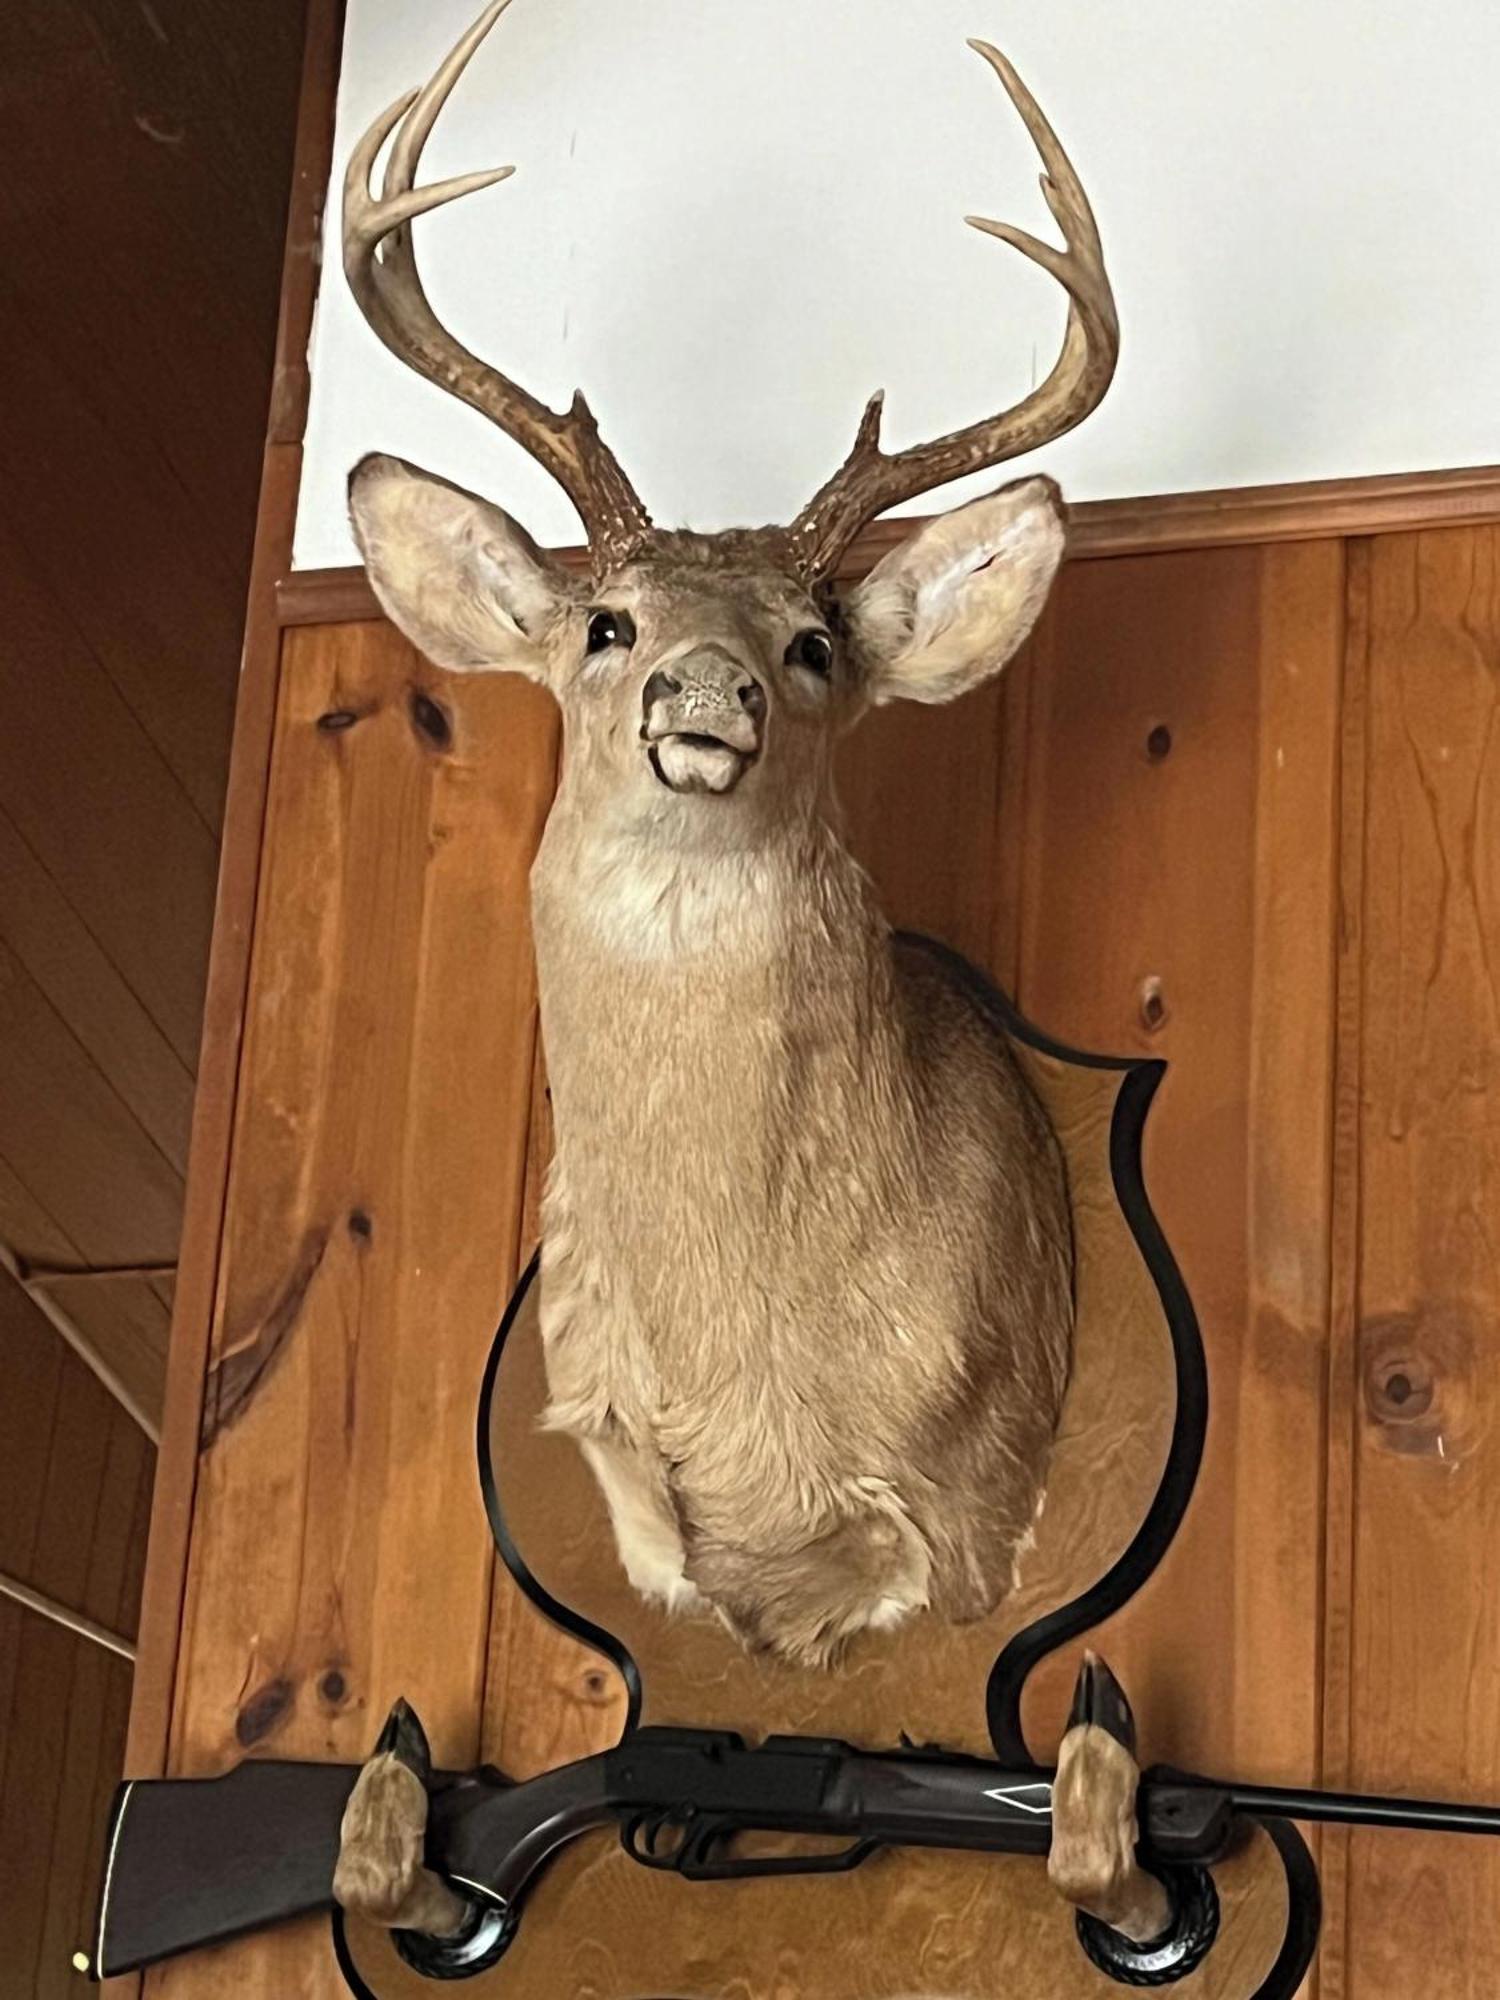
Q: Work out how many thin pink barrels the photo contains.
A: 0